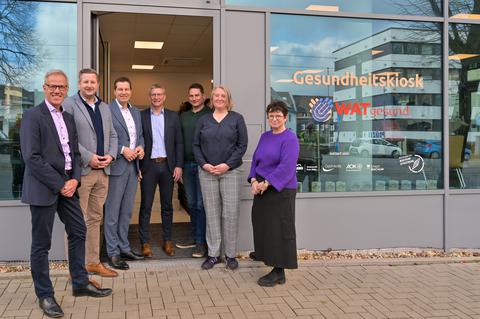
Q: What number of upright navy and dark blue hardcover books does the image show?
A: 0